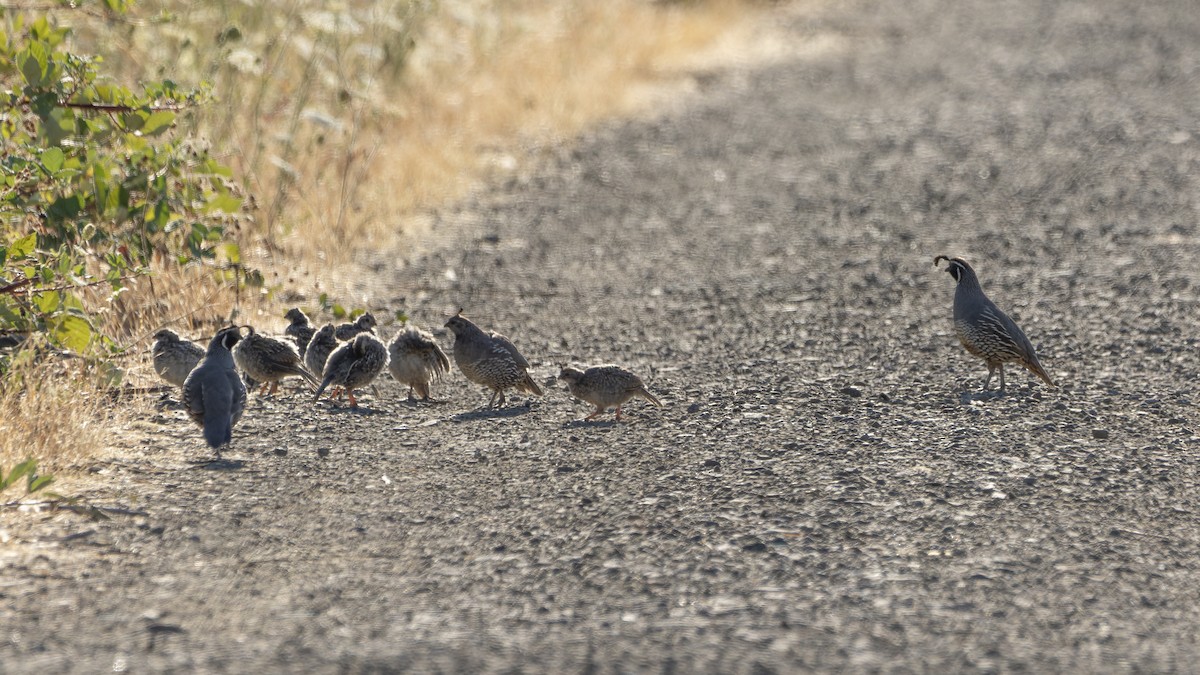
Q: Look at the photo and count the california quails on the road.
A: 11